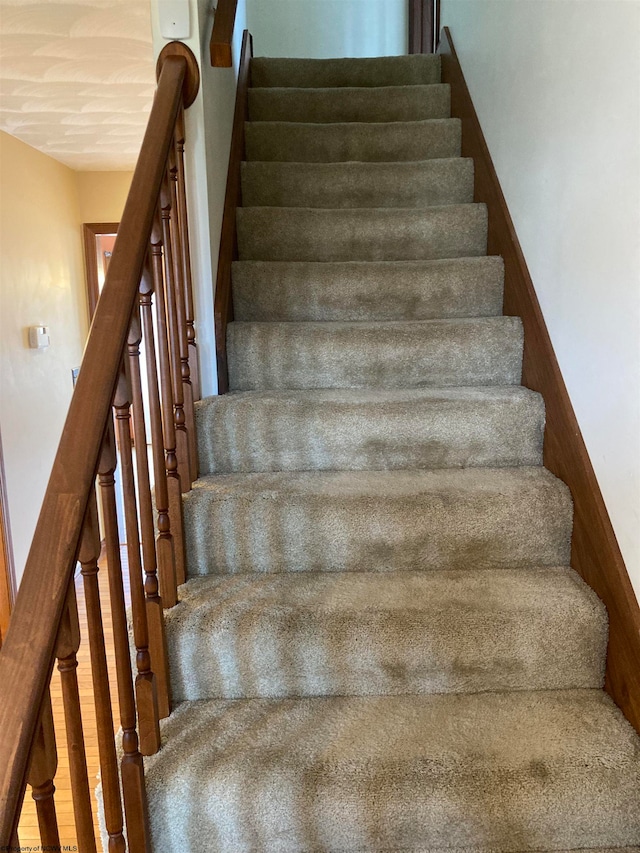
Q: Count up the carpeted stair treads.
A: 11